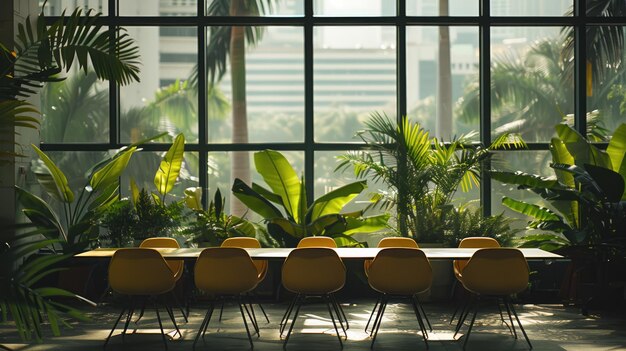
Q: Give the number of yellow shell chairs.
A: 10